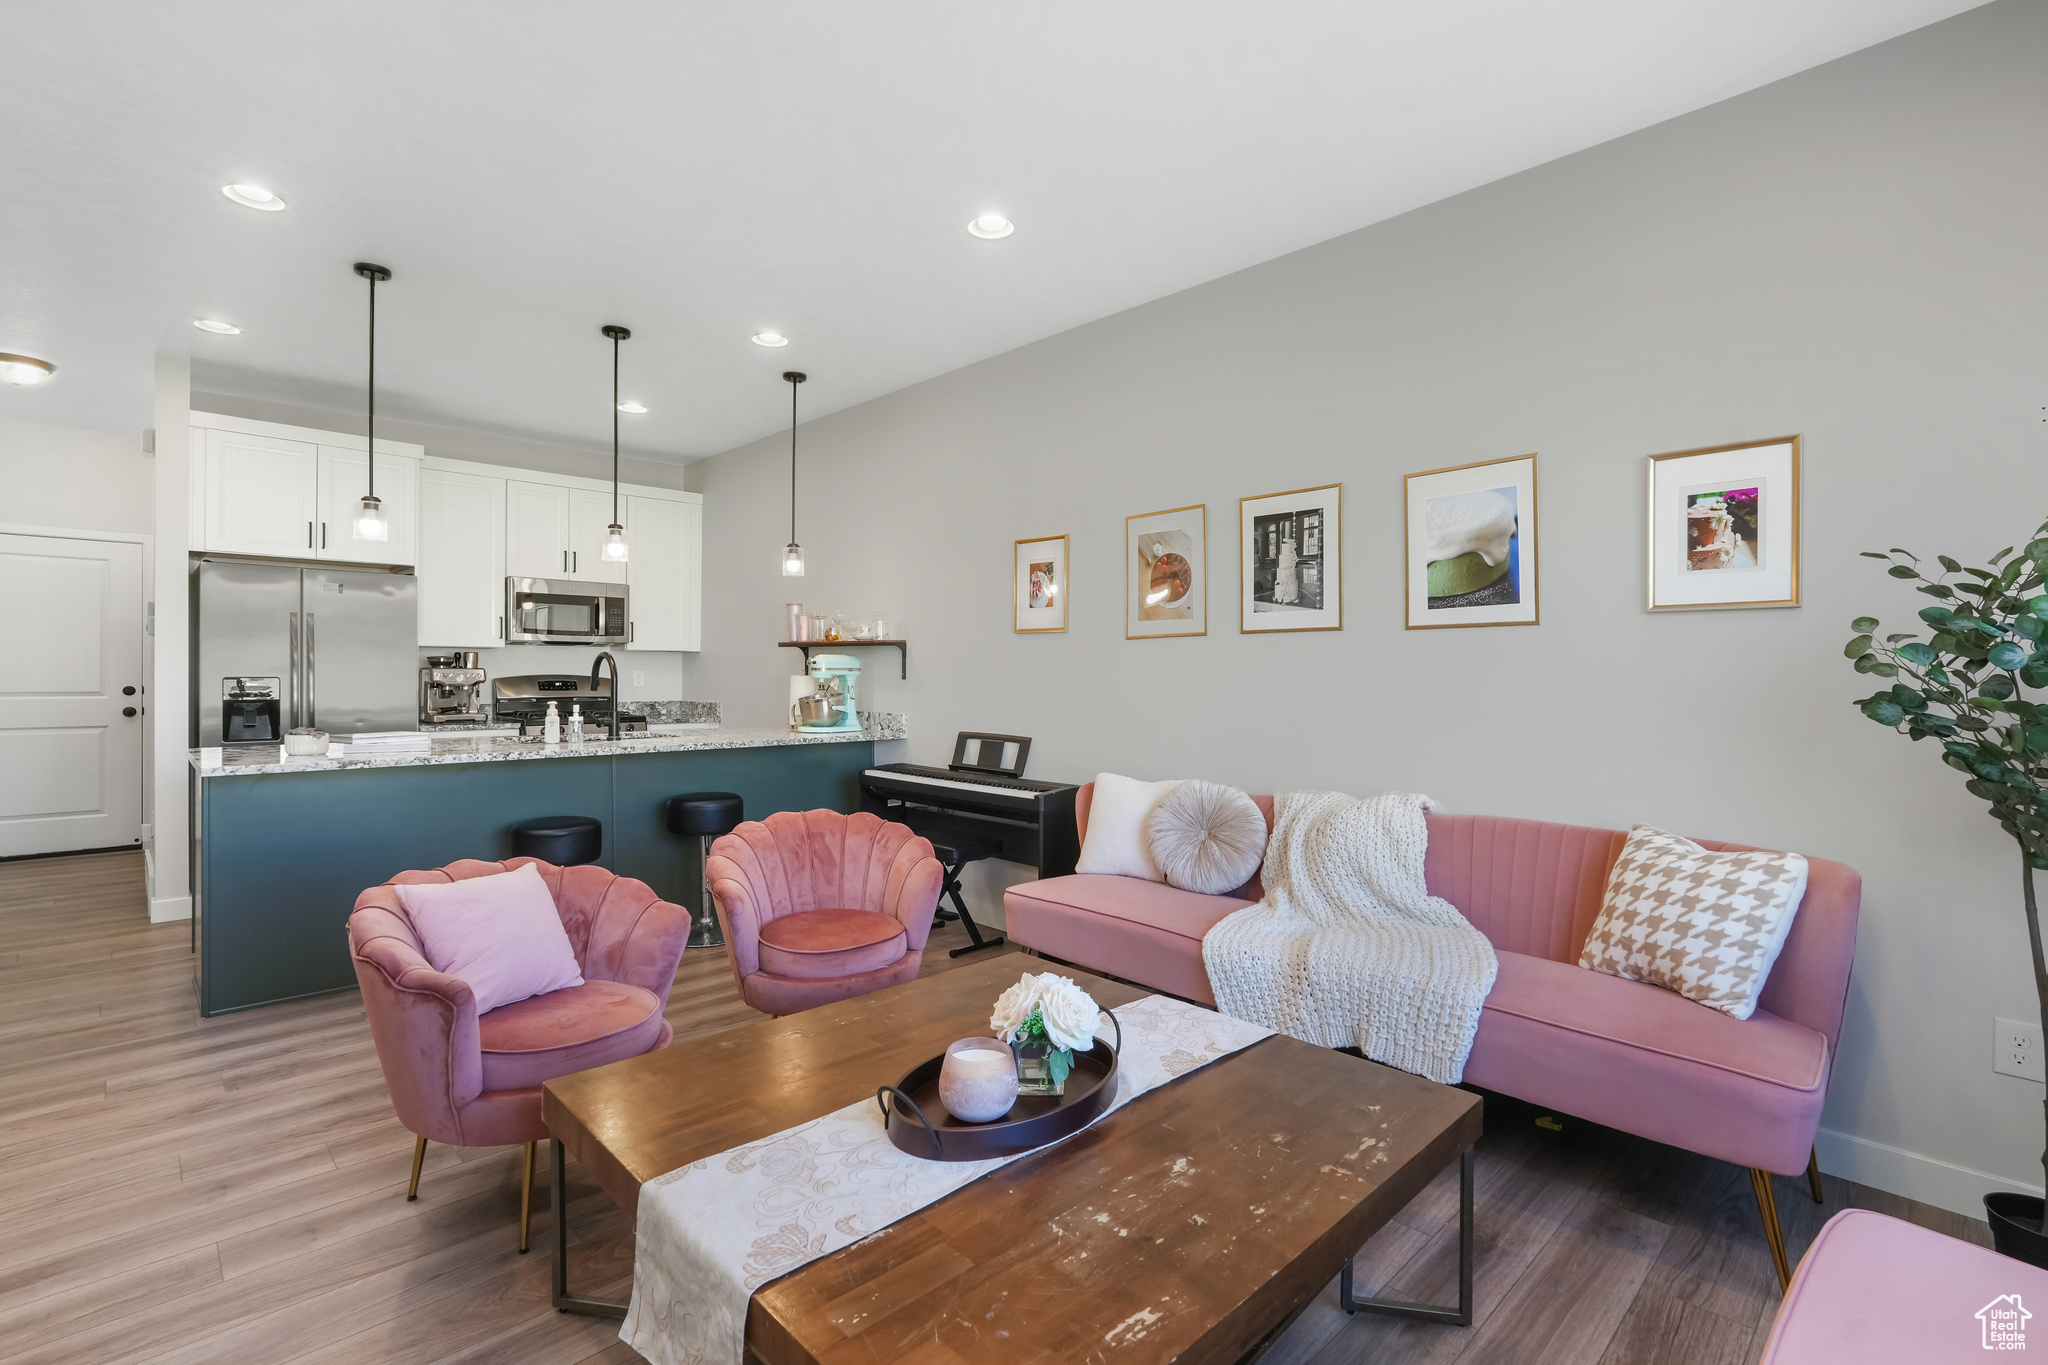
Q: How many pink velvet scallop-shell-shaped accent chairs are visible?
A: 2